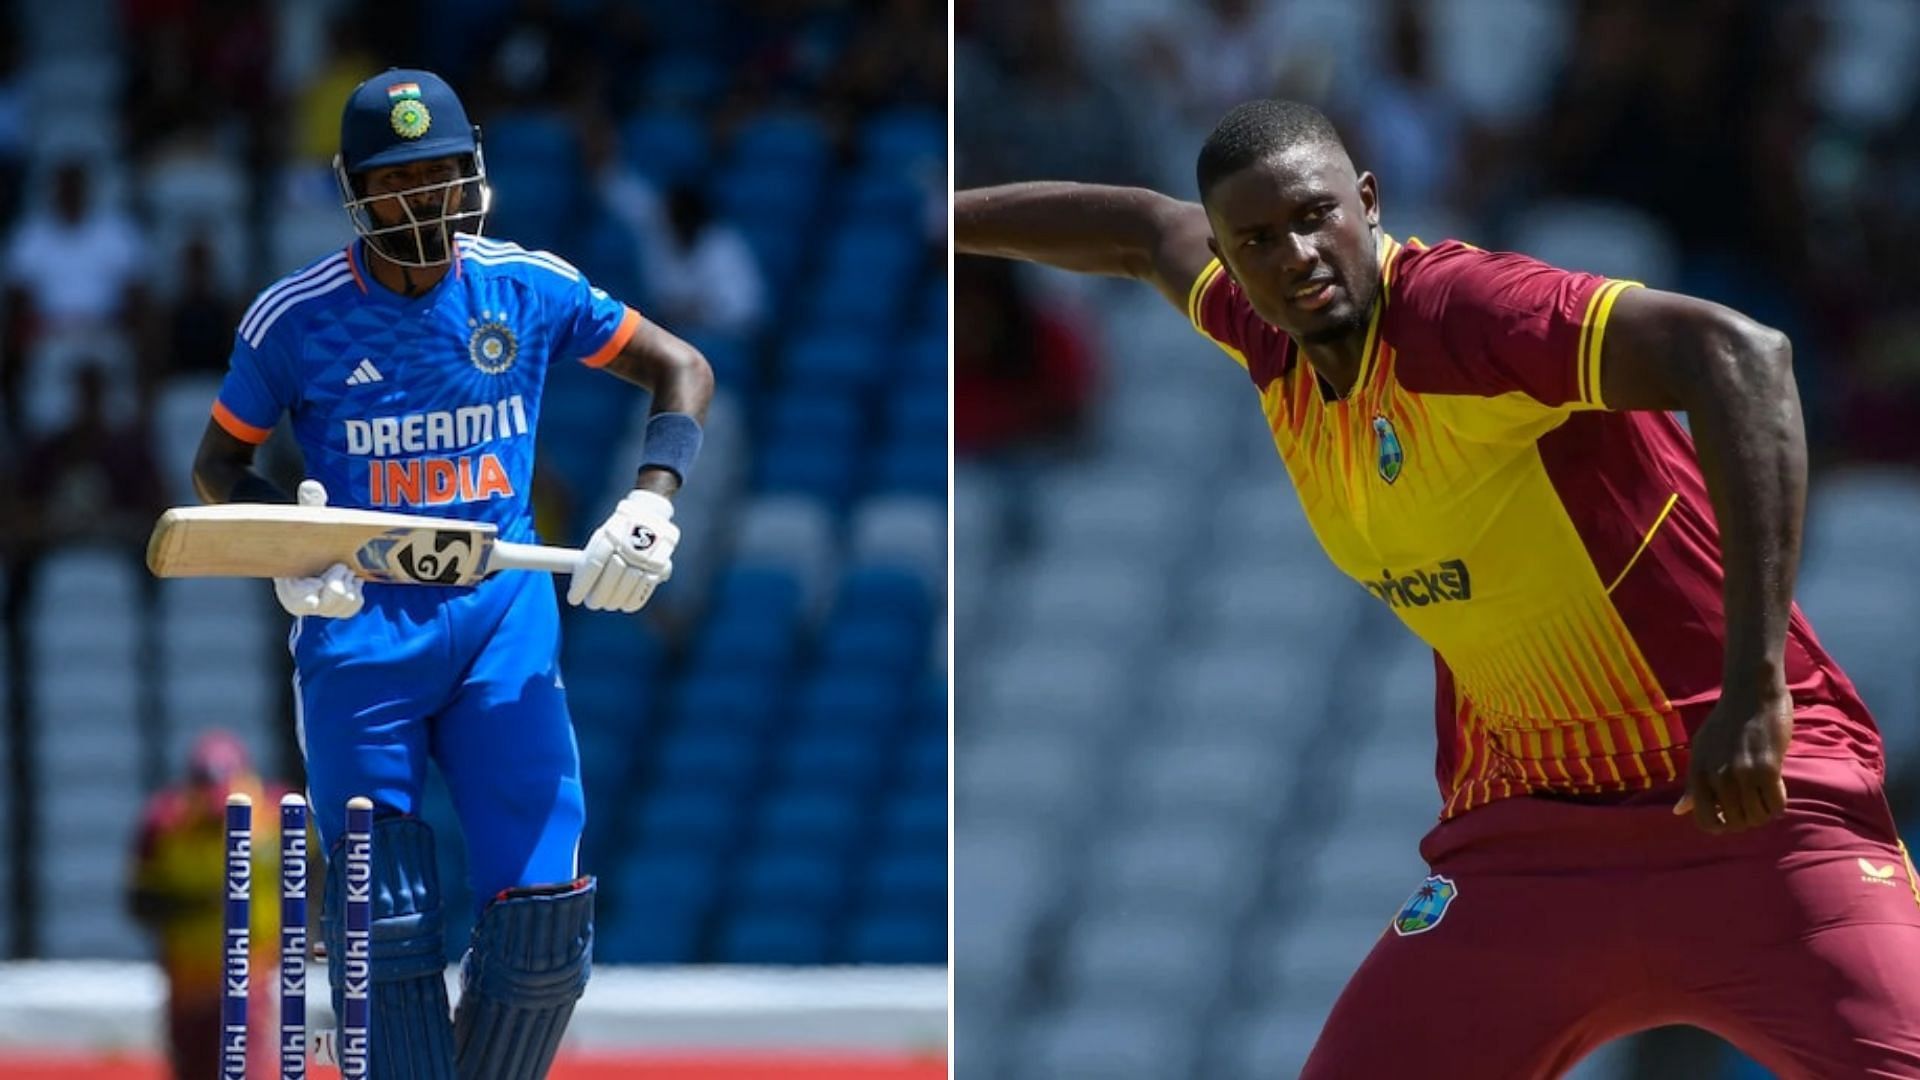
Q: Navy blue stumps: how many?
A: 3